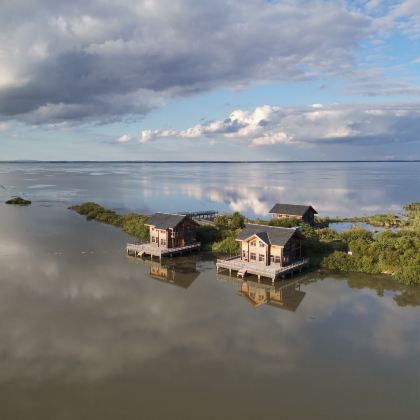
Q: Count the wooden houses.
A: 3